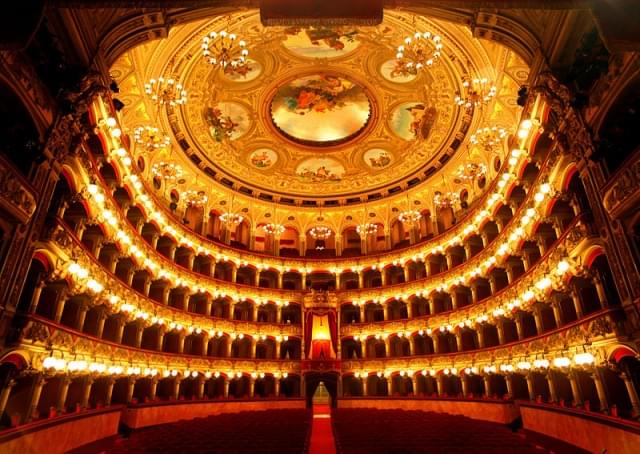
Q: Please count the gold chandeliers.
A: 15